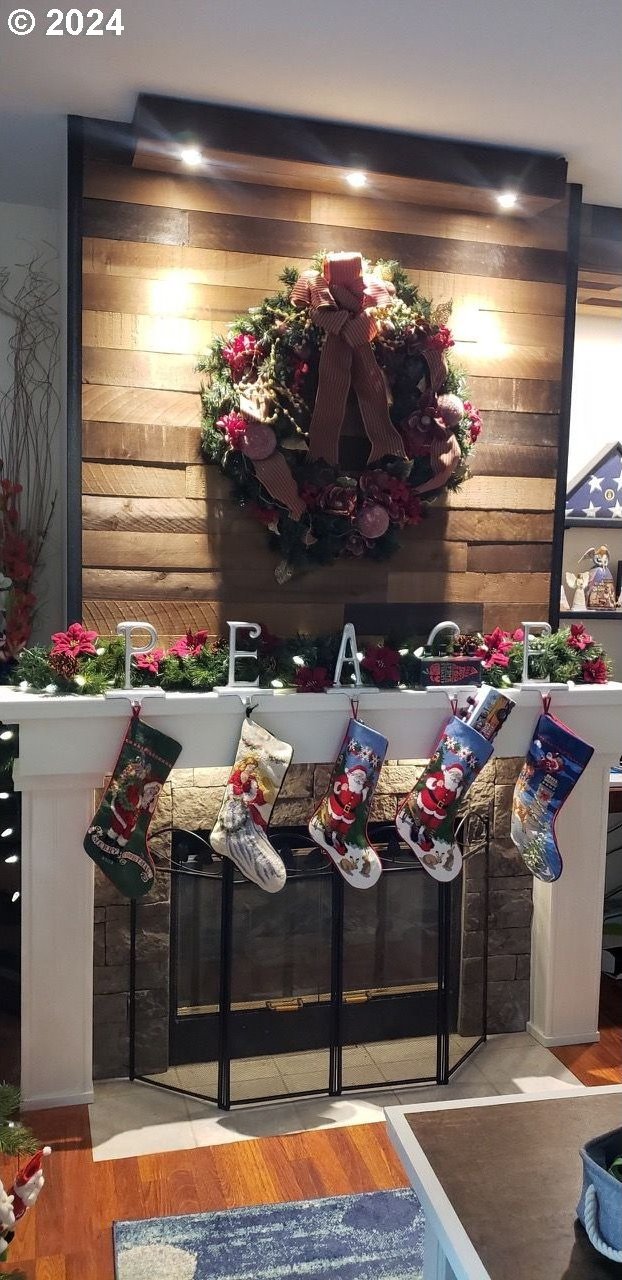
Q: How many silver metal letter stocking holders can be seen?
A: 5